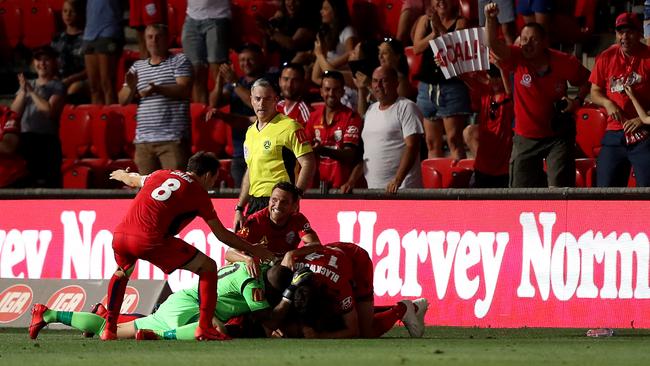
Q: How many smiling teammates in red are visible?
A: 1